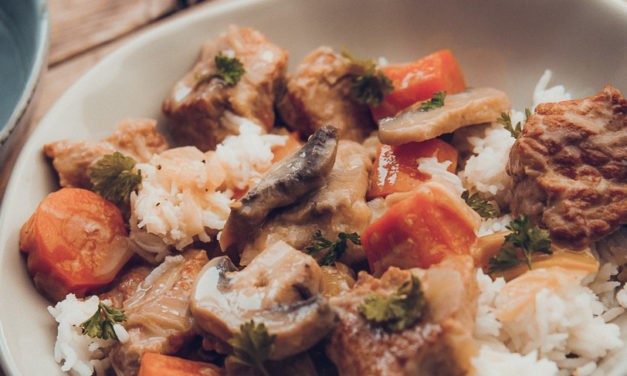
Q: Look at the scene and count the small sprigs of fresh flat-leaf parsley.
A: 11